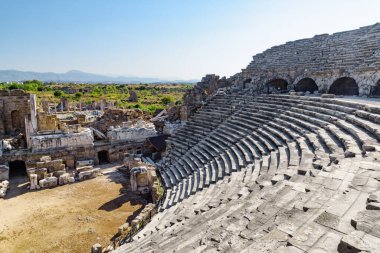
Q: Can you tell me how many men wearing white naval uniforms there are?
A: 0